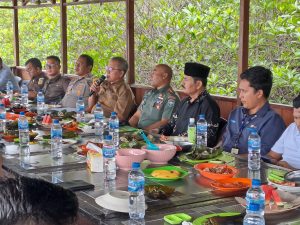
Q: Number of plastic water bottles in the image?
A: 15